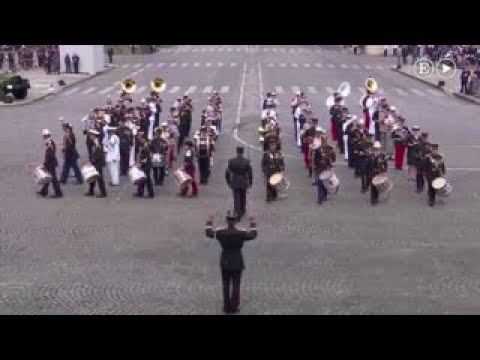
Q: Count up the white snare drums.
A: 8